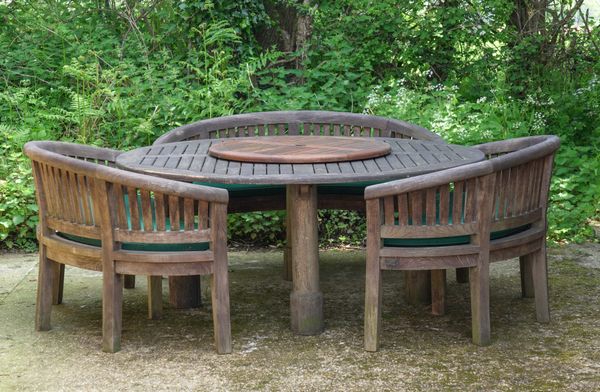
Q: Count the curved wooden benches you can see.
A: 3